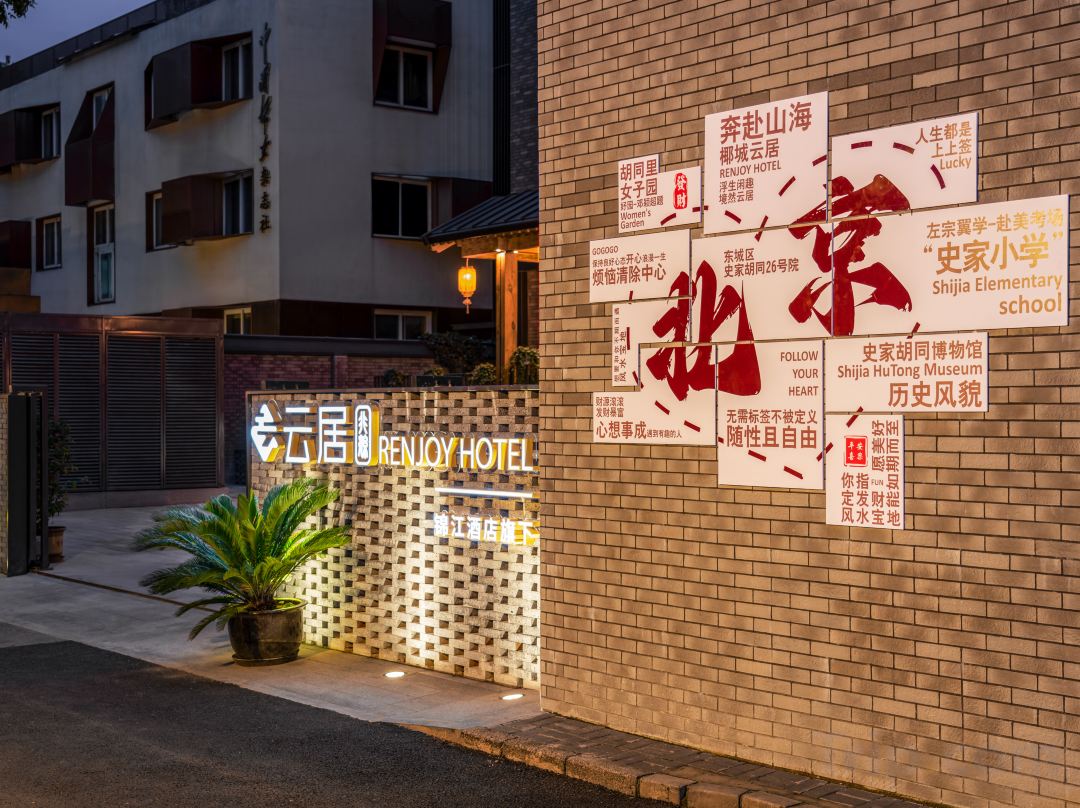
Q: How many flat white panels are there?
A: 11